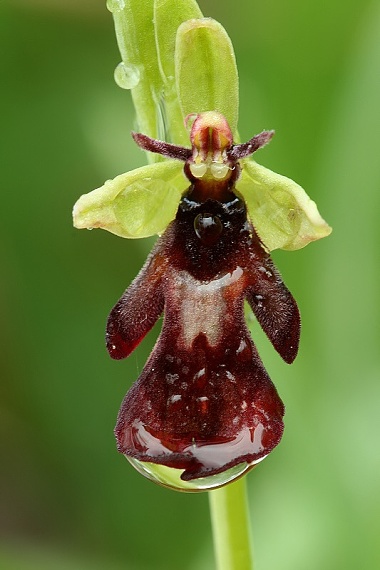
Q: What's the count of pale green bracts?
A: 3